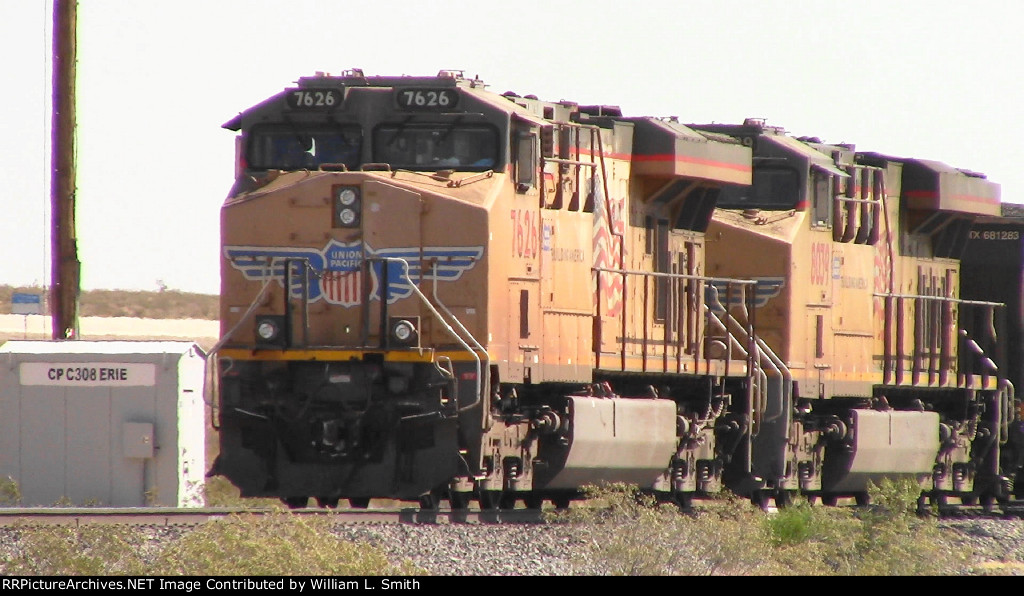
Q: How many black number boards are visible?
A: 2